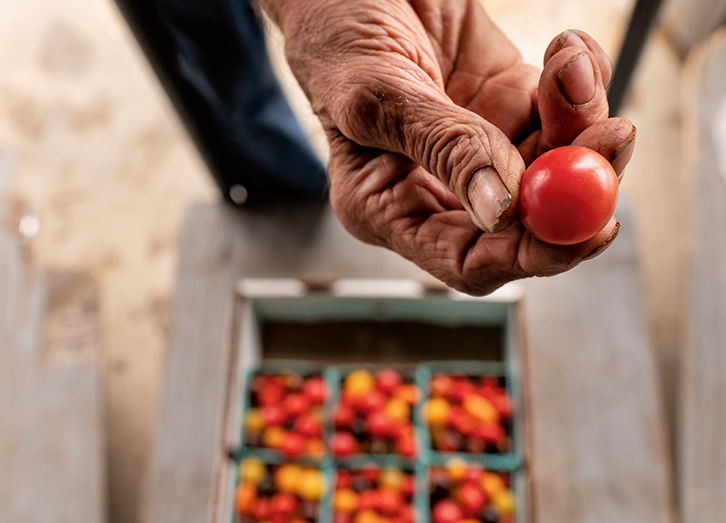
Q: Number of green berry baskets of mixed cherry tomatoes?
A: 6